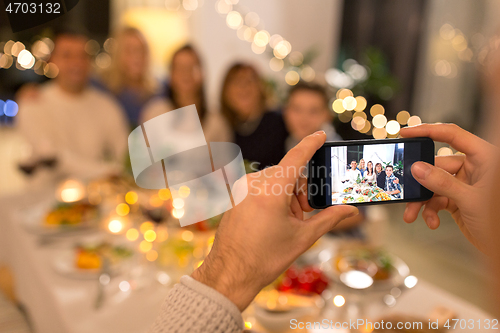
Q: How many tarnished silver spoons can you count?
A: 0